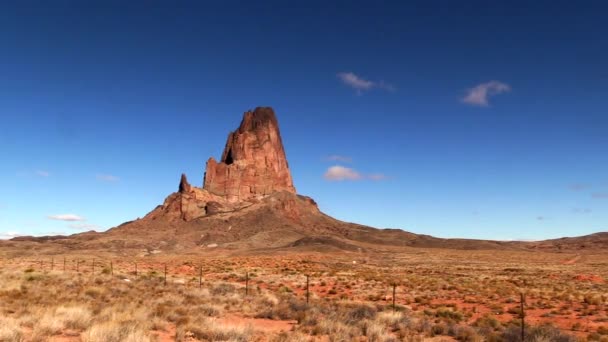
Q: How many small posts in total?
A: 13